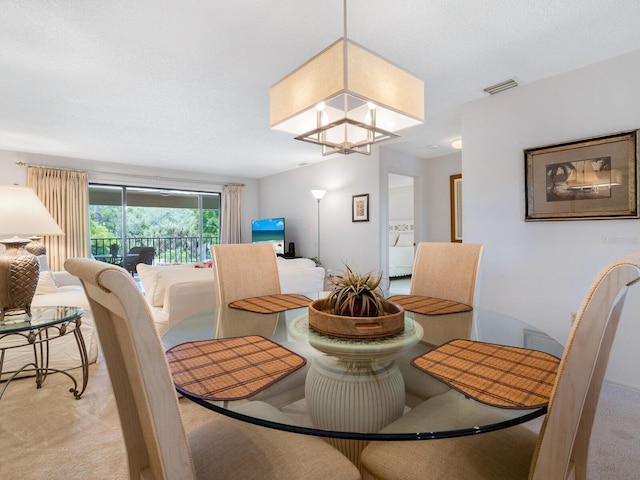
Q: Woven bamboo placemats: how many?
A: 4